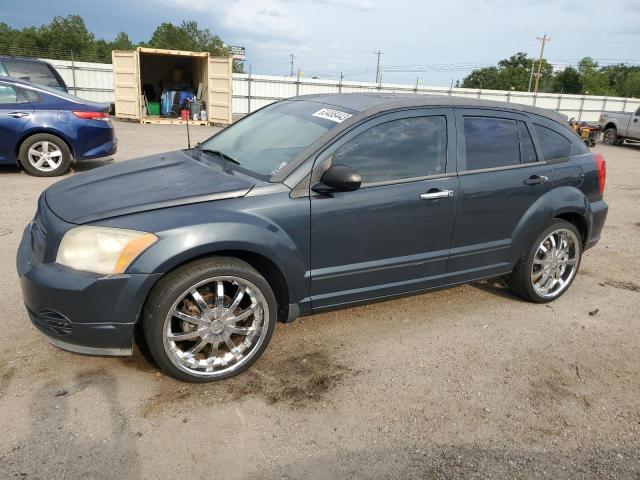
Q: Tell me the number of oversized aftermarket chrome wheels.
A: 2